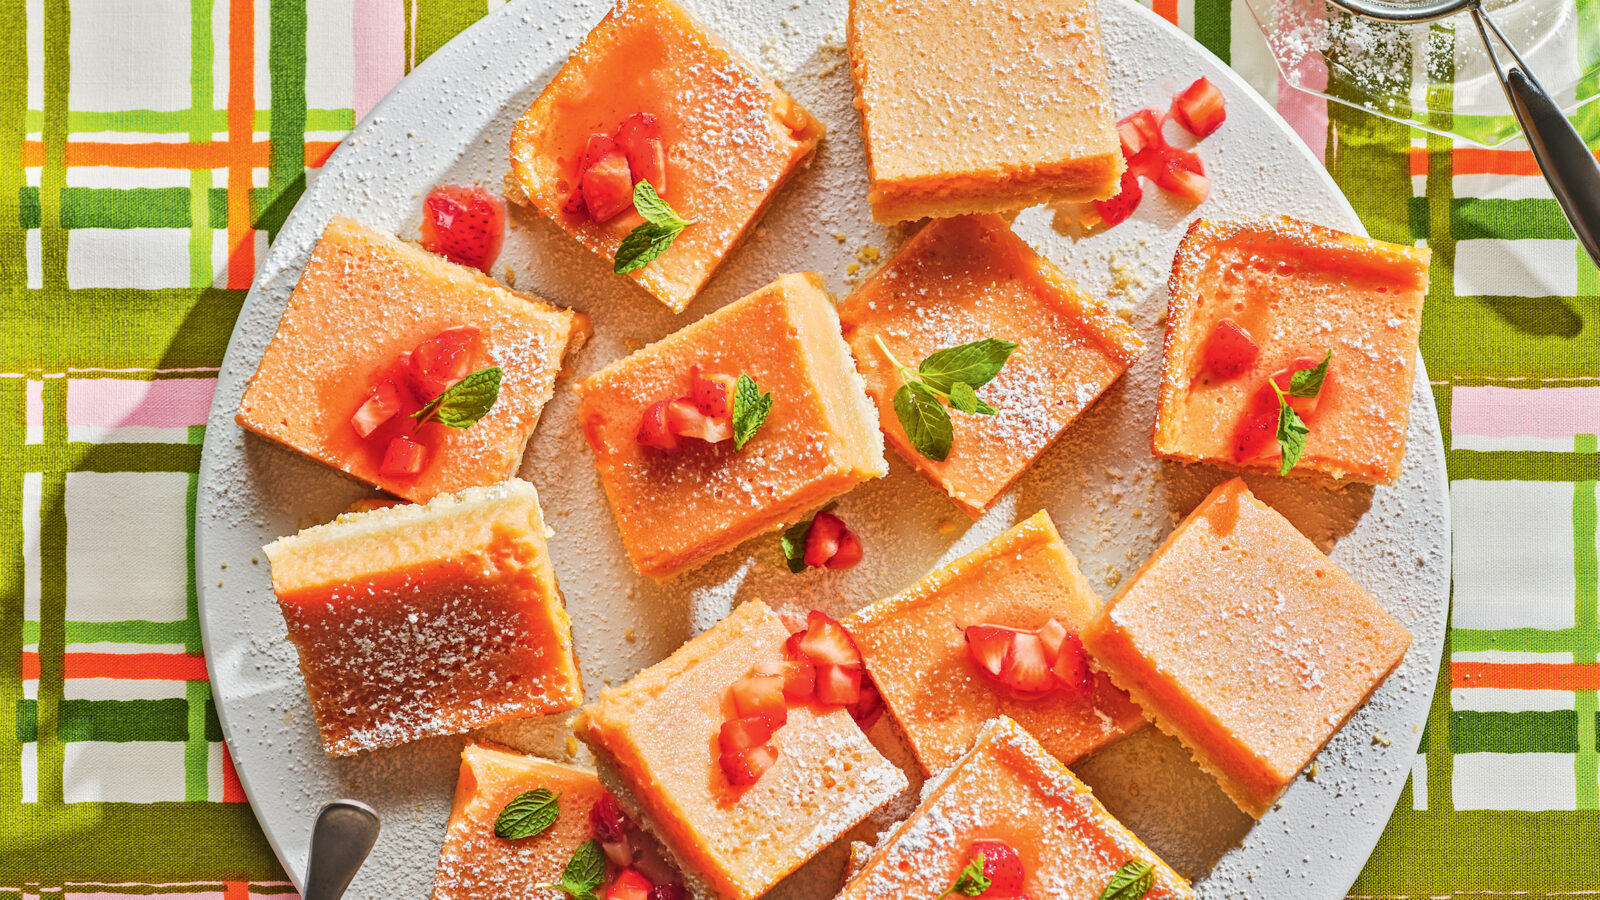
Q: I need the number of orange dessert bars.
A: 12